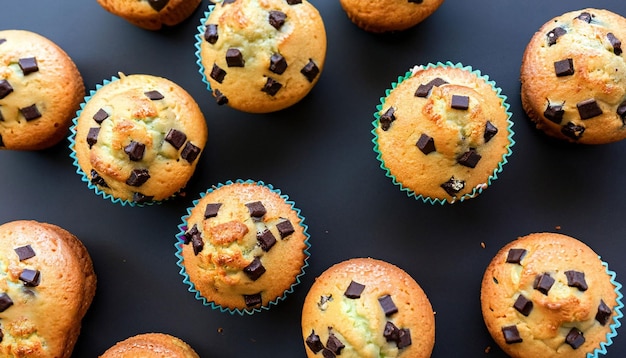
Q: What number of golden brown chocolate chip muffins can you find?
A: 12